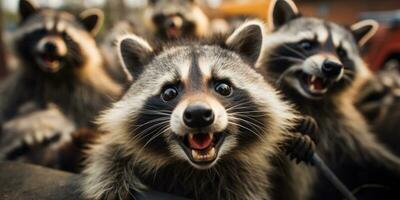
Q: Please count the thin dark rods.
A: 1